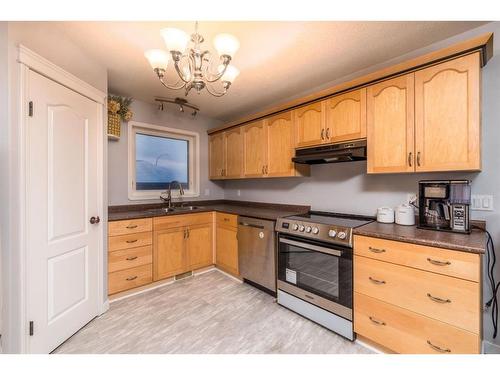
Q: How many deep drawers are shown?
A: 2